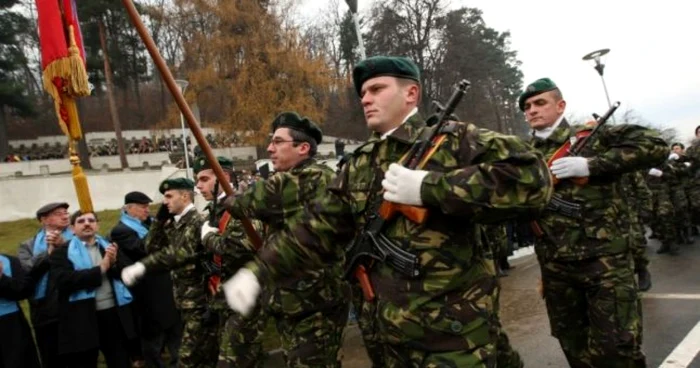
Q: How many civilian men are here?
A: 4